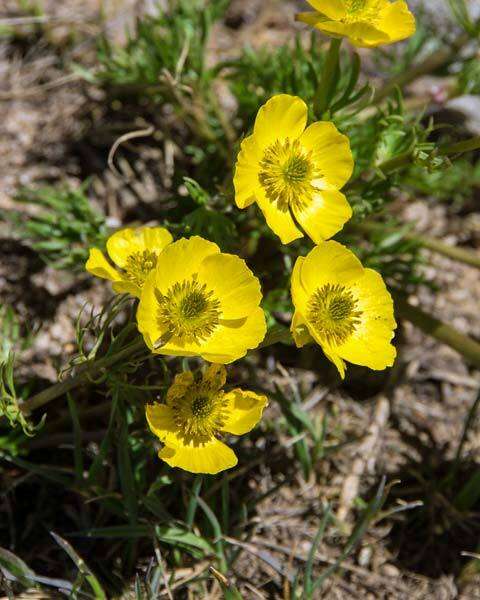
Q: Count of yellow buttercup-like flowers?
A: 6